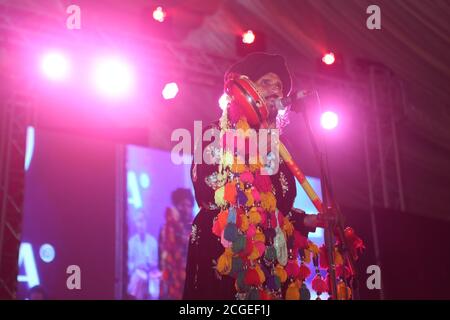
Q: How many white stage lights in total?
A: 4